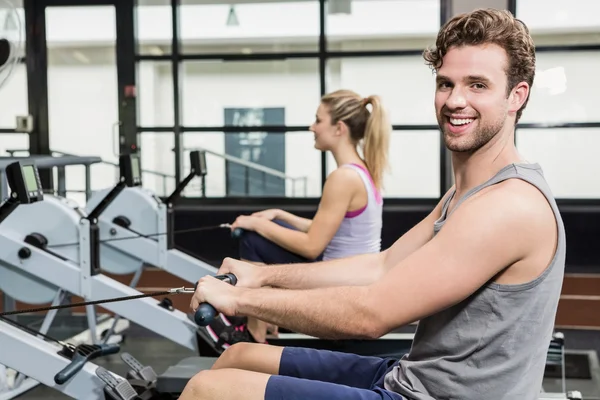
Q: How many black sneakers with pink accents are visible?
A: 2